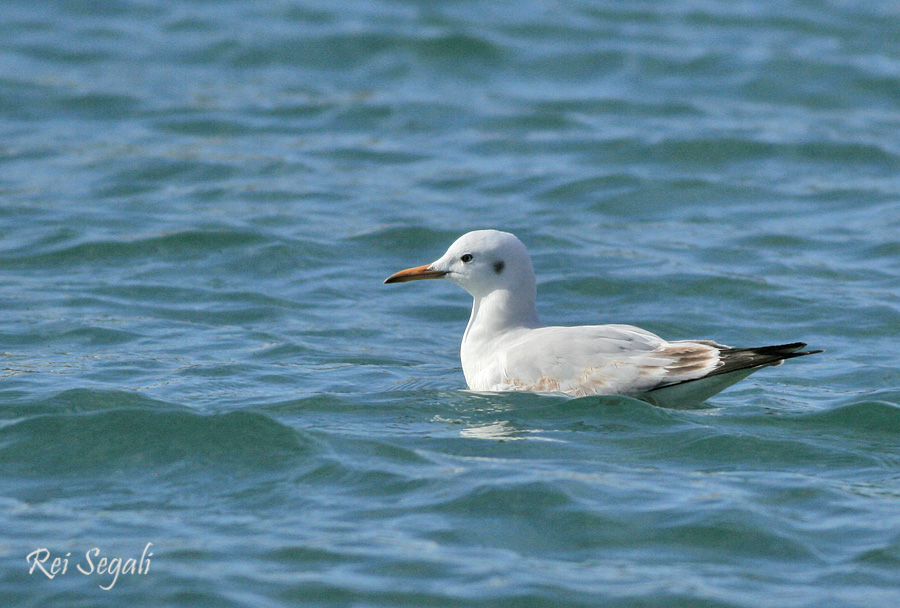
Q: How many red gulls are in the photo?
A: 0